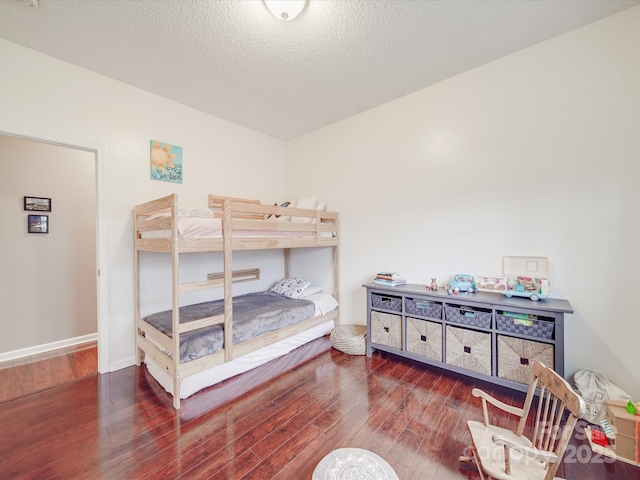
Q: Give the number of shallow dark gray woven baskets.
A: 4